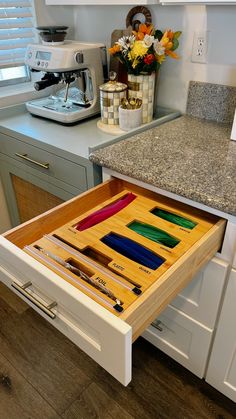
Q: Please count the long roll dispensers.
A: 2